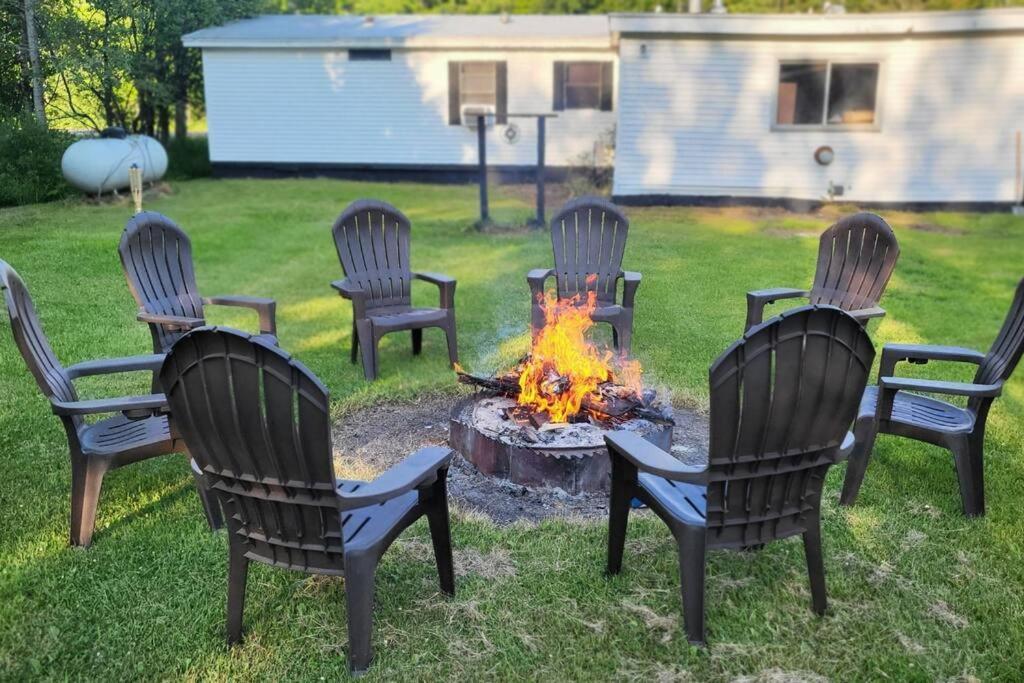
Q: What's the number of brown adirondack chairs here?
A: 8